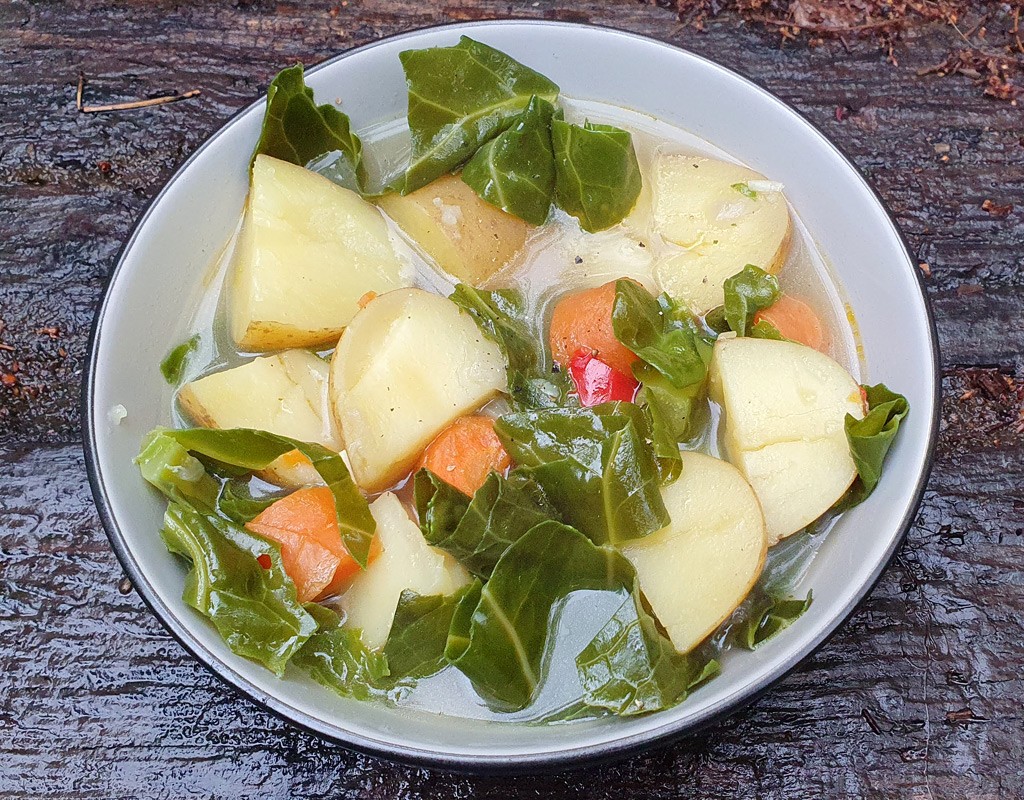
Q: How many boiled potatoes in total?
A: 8